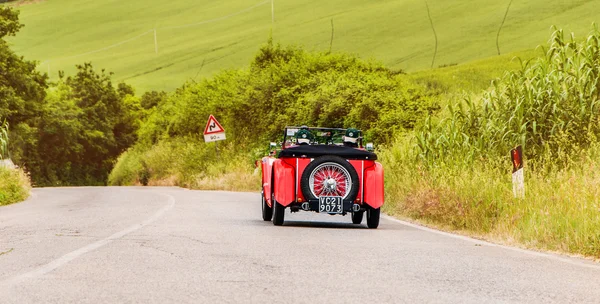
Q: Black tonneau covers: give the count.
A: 1